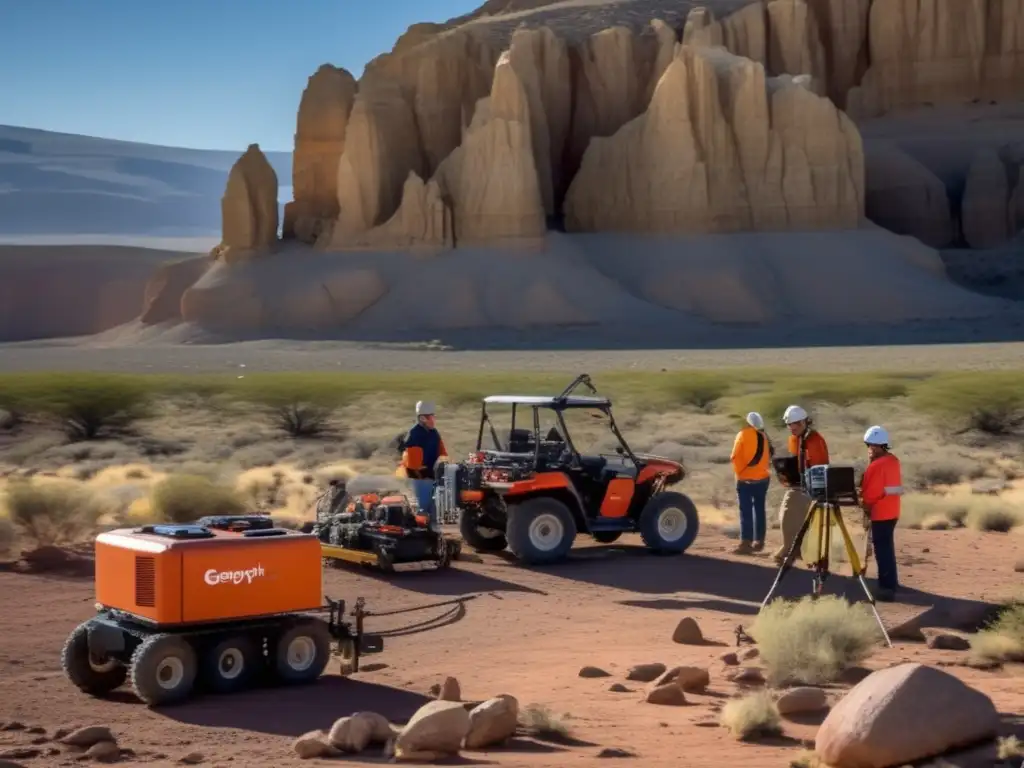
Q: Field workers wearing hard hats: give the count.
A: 4